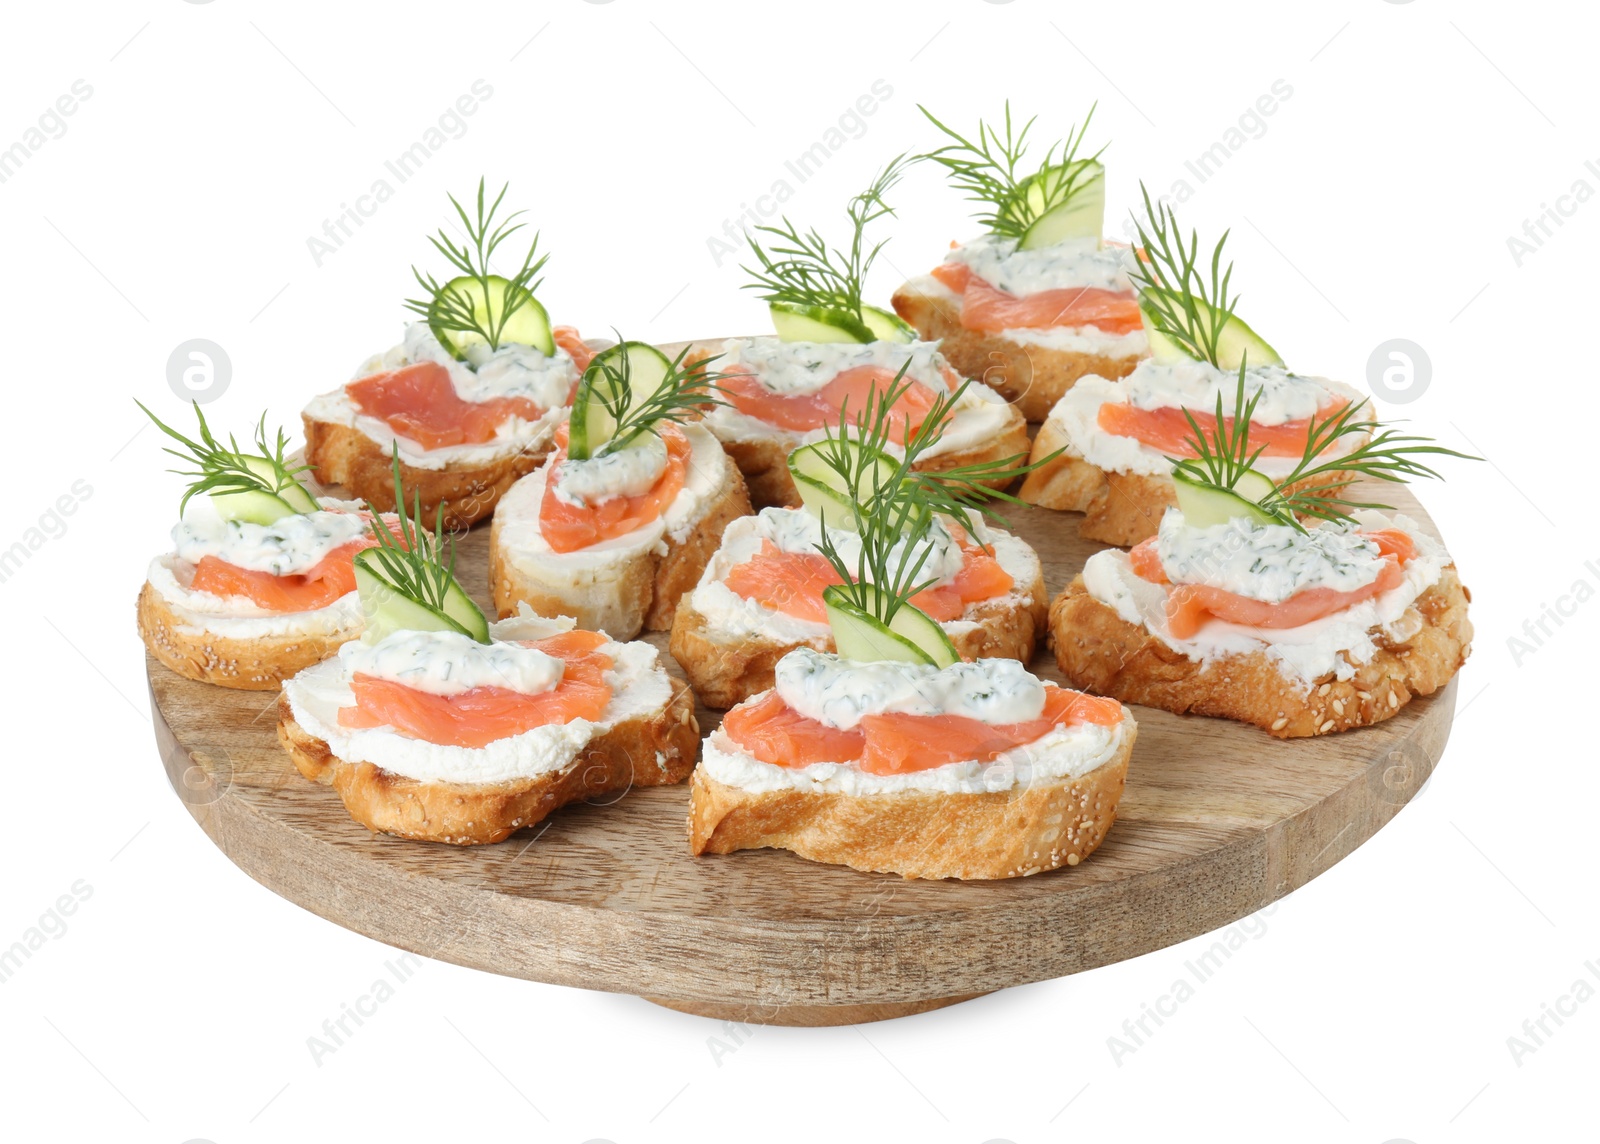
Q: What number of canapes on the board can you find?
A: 10